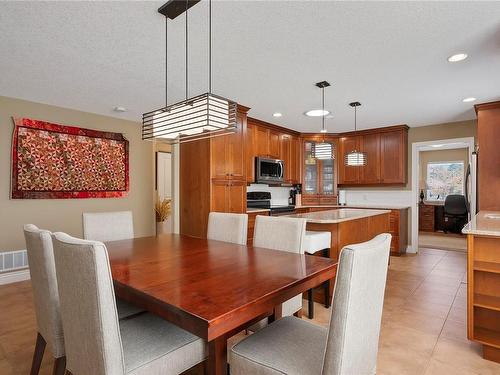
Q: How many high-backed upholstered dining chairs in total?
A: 6